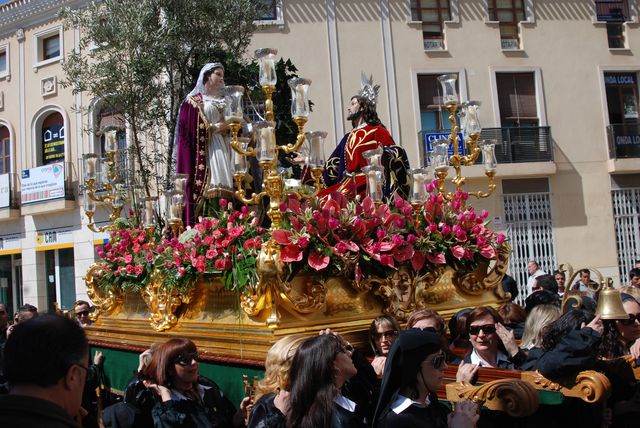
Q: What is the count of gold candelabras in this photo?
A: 3